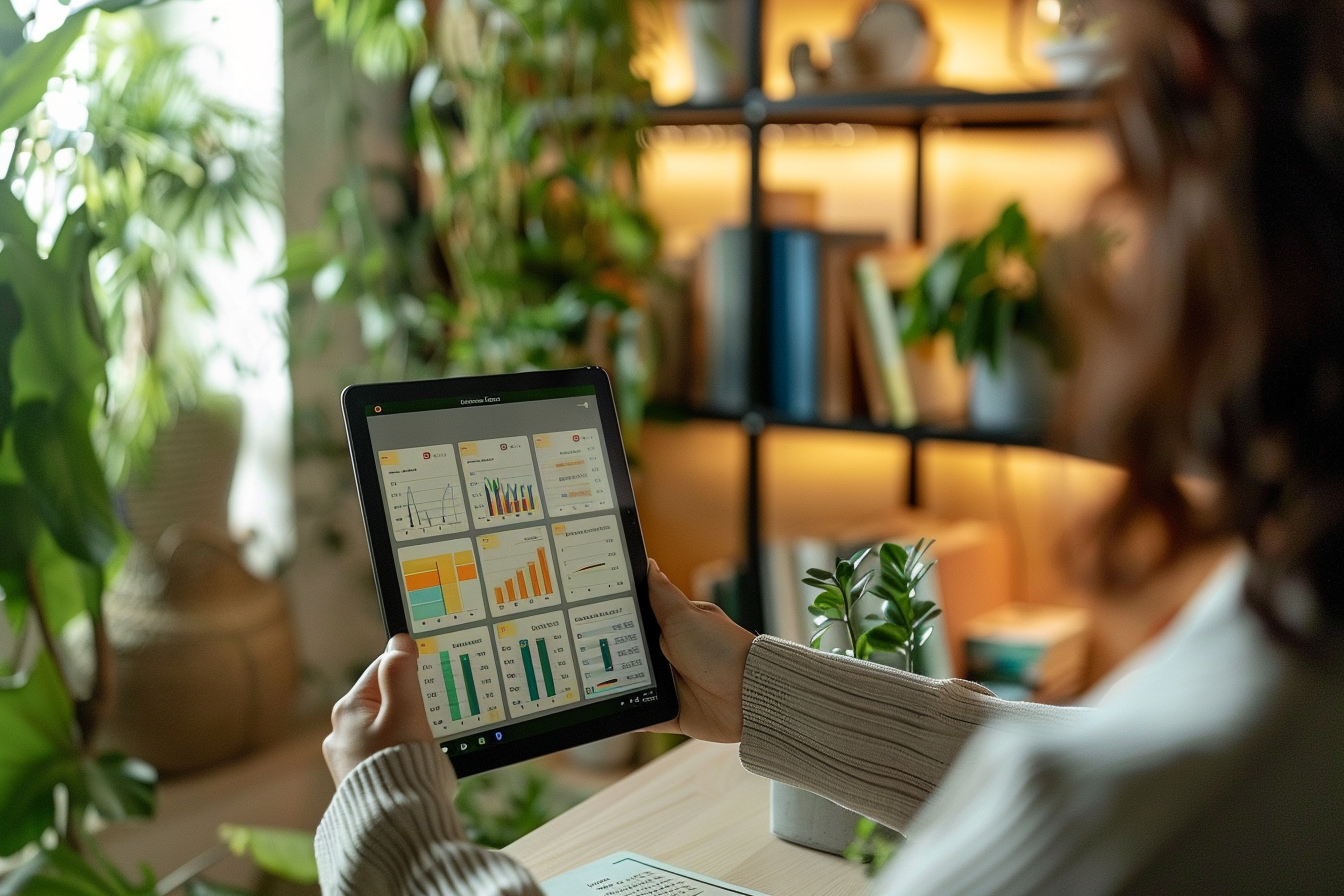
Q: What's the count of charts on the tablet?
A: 9